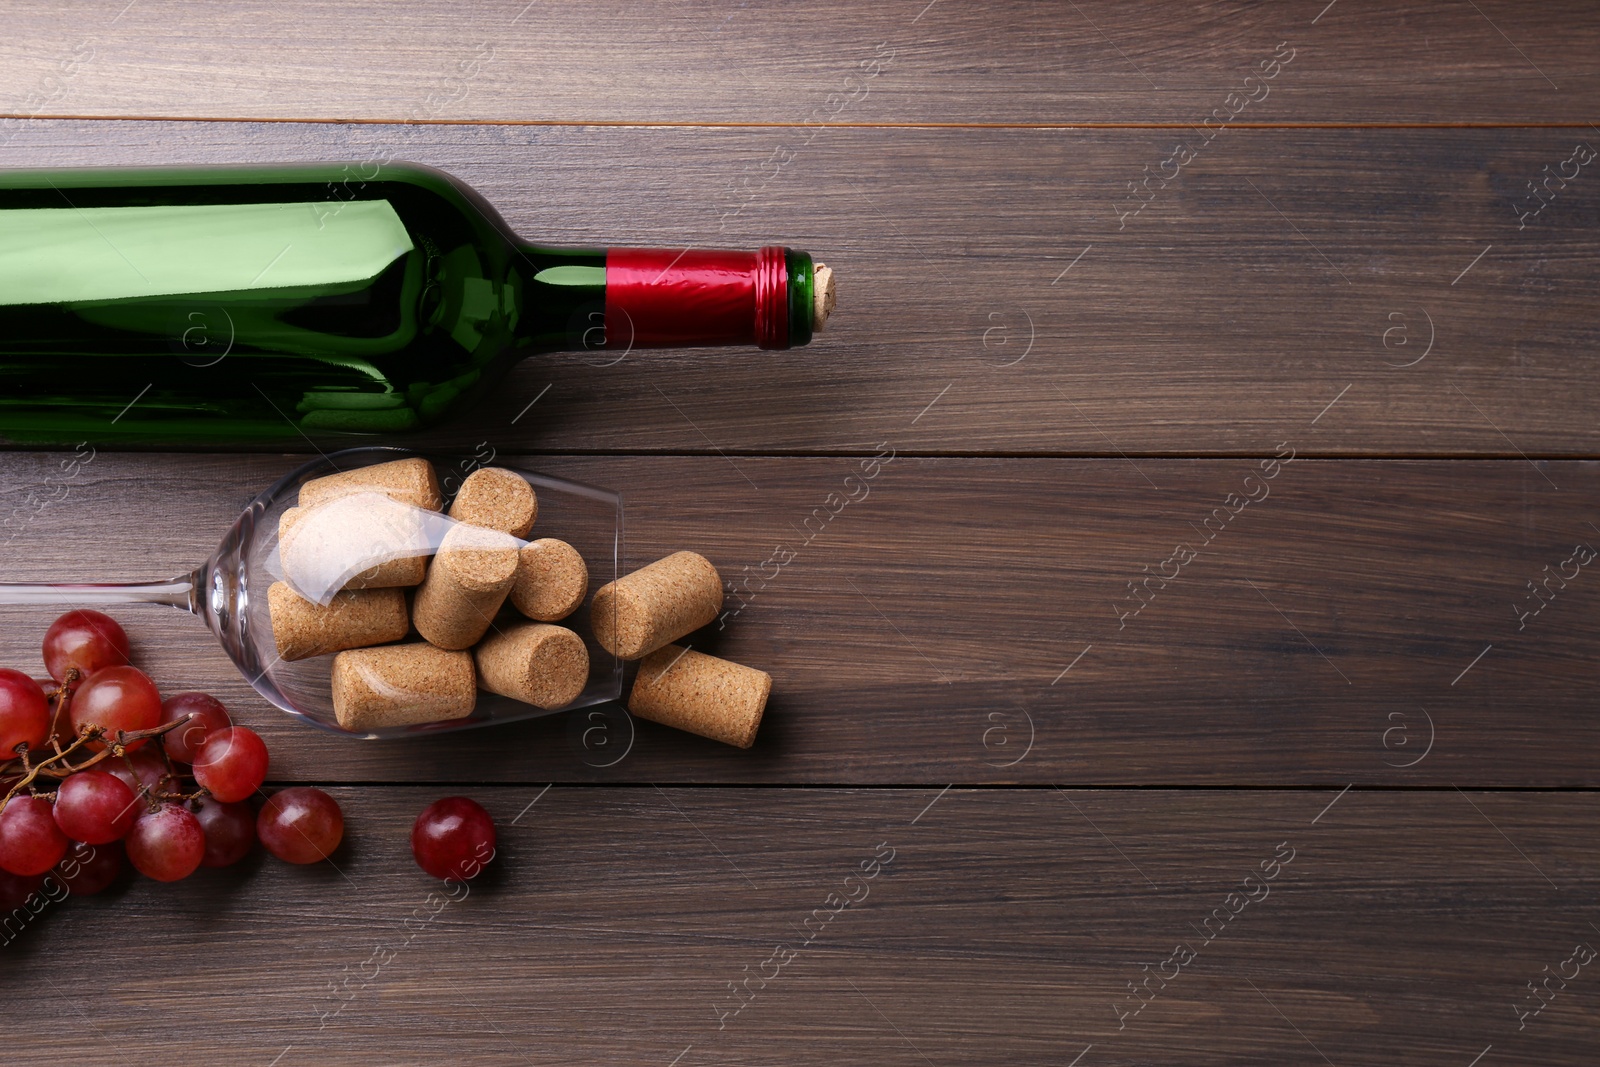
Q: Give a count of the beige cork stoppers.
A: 11